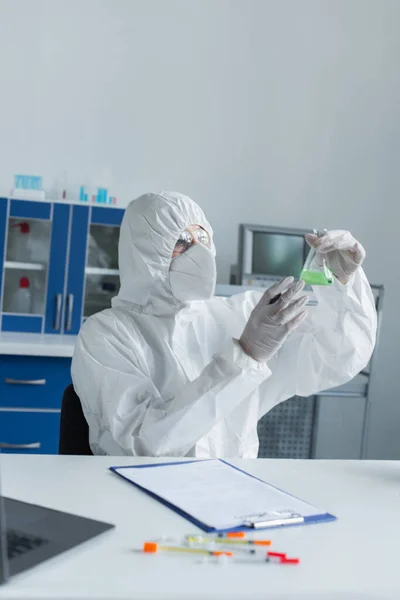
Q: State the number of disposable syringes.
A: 5